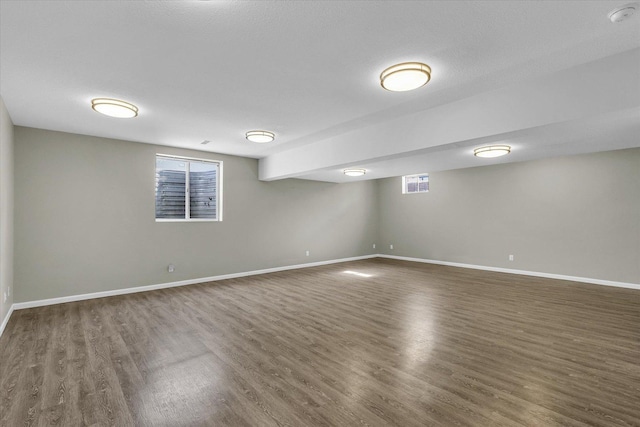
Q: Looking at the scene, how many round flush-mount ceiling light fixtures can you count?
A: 5